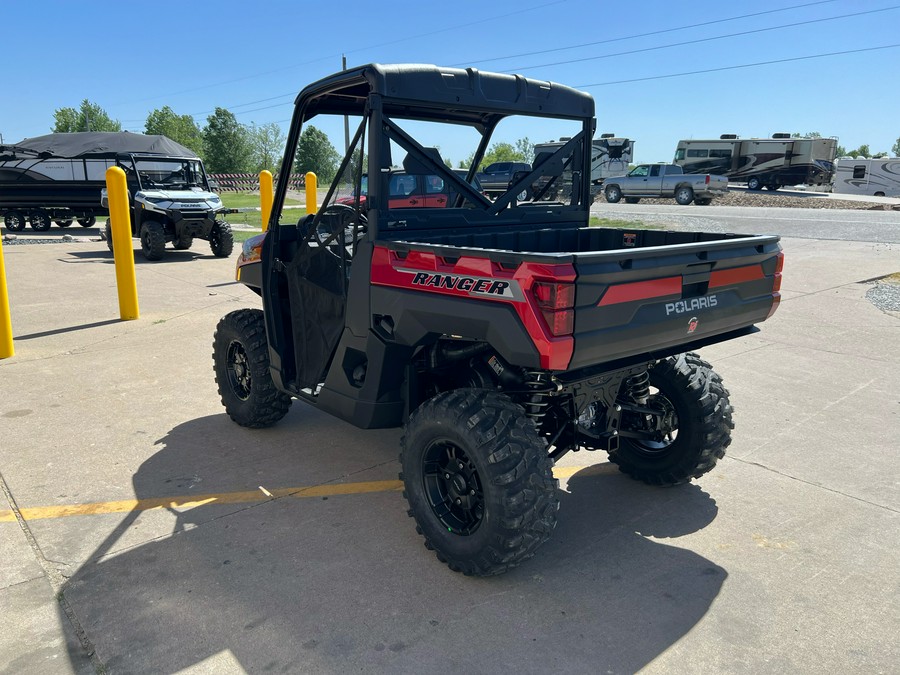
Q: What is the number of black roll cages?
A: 2